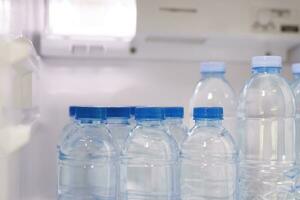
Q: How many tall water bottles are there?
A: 3